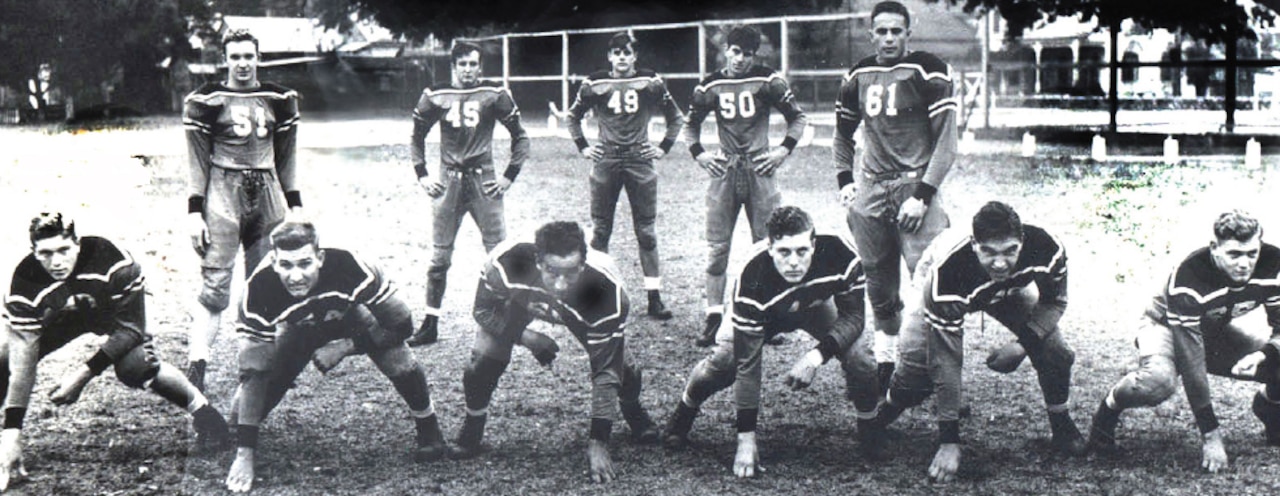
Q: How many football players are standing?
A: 5